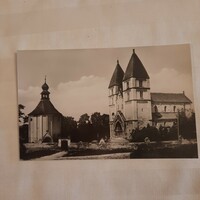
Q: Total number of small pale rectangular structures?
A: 1